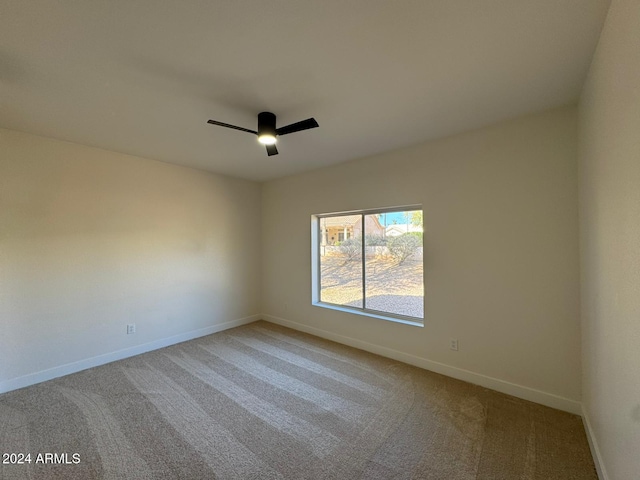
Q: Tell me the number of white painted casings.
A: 1